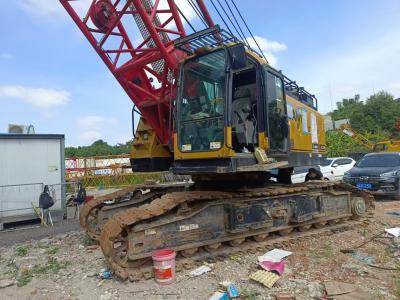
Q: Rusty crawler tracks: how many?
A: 2